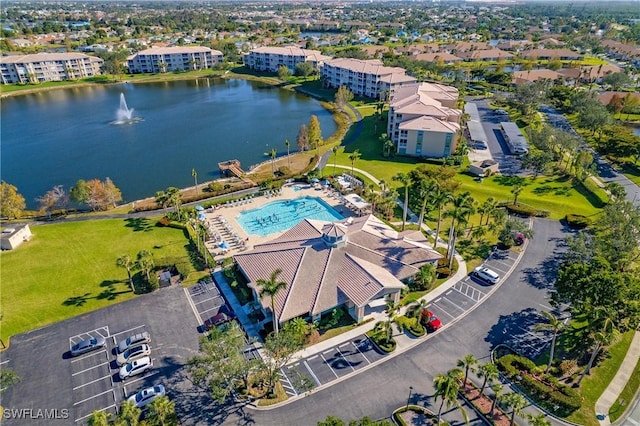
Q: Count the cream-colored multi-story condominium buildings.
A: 5